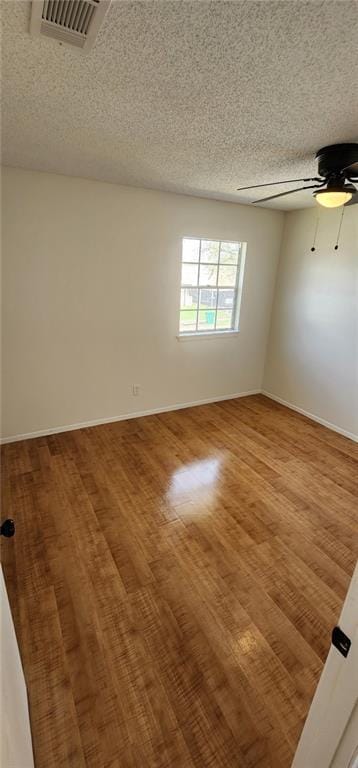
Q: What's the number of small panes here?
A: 12